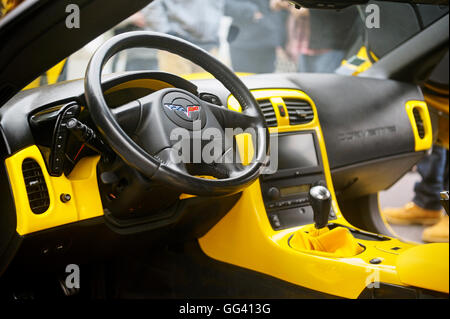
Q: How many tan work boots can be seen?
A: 2